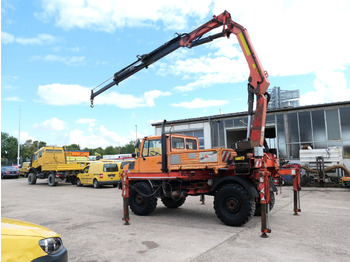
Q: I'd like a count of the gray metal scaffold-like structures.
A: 1